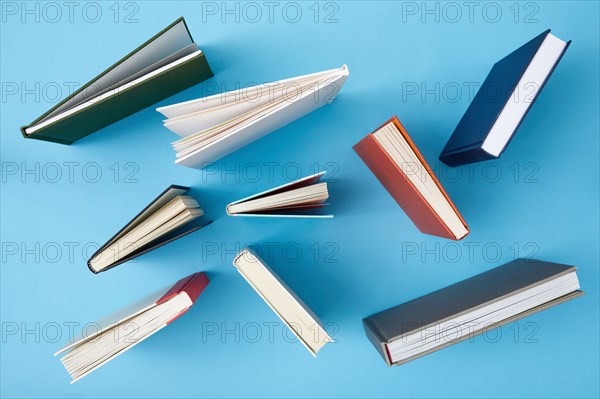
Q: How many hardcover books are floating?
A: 9